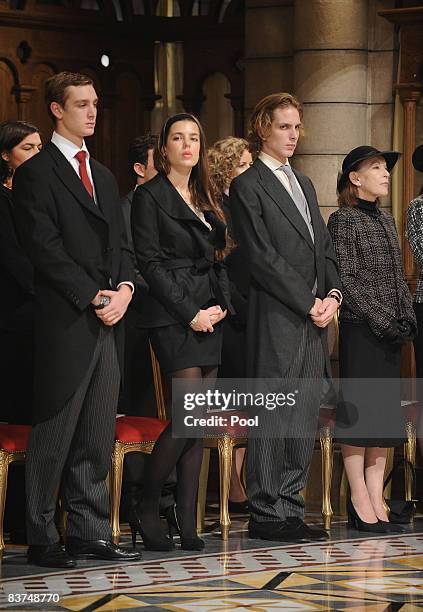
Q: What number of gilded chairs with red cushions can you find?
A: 5